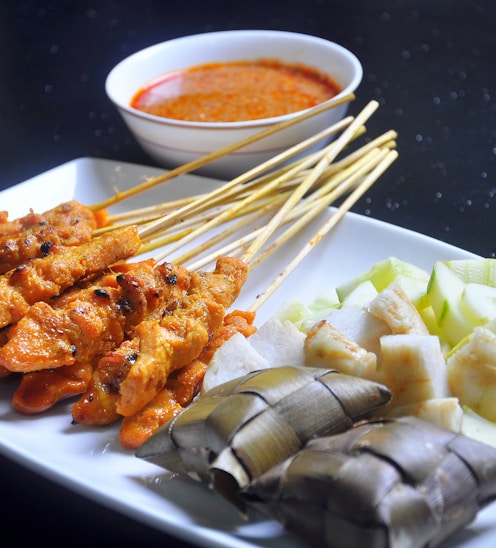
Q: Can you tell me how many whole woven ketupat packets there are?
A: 2